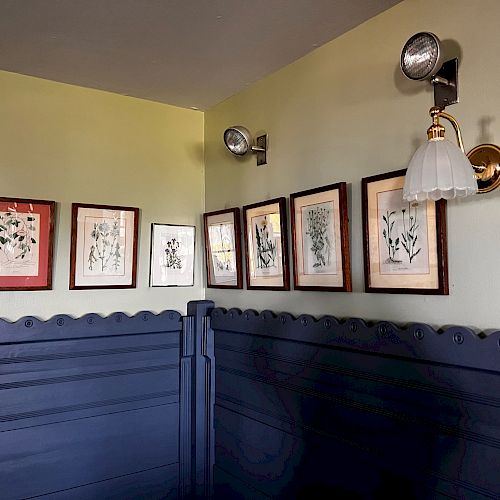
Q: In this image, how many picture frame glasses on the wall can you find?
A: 7